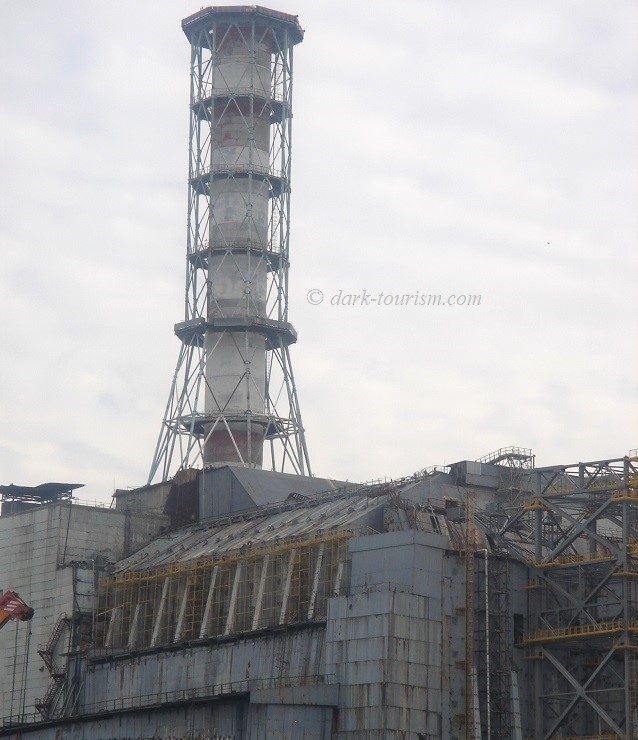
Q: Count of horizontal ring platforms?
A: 6